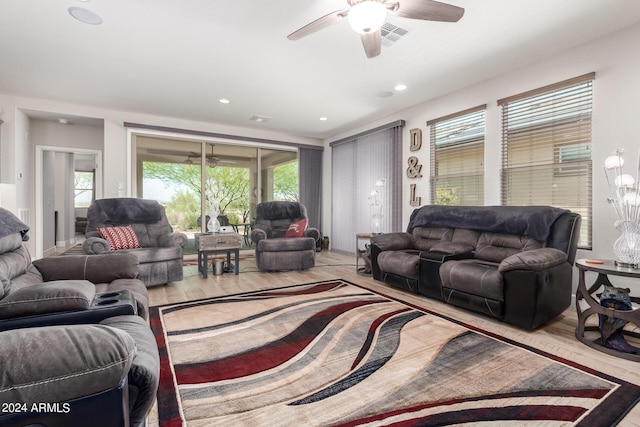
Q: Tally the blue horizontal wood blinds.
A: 0